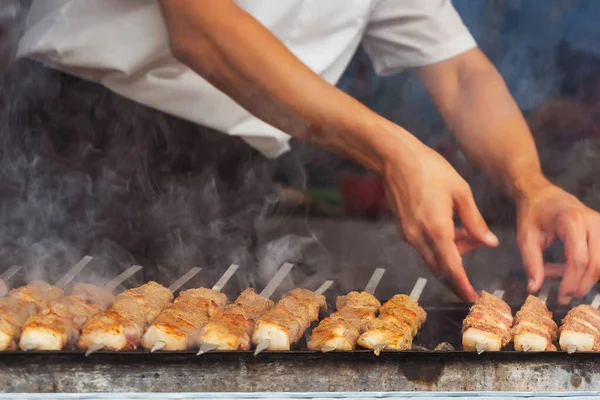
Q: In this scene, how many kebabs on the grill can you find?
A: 12